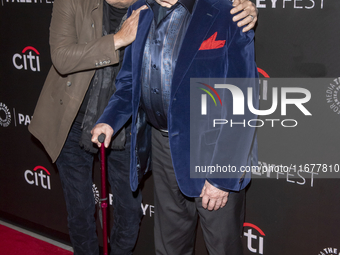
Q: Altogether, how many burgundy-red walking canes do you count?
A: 1